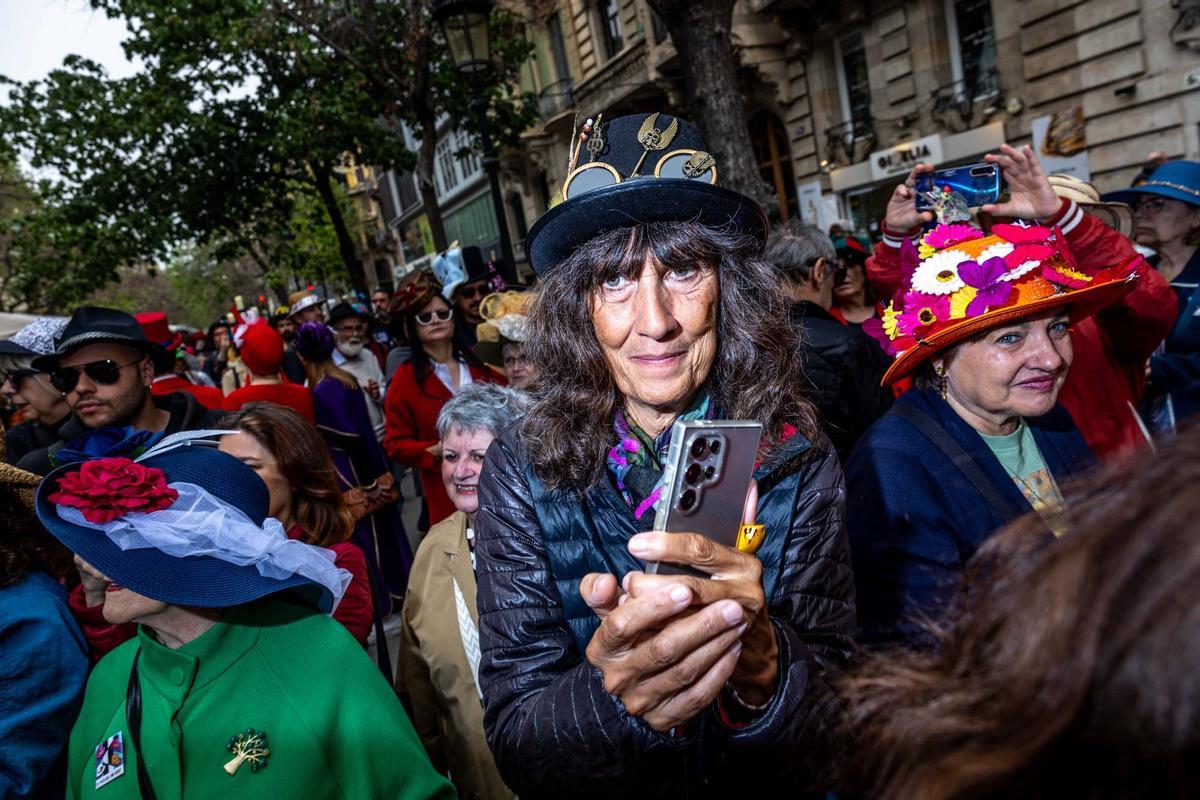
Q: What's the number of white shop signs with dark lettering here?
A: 1